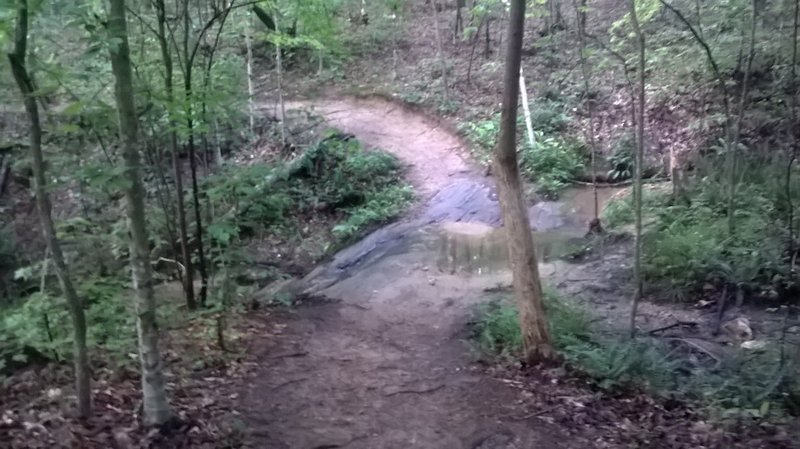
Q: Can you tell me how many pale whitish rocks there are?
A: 2